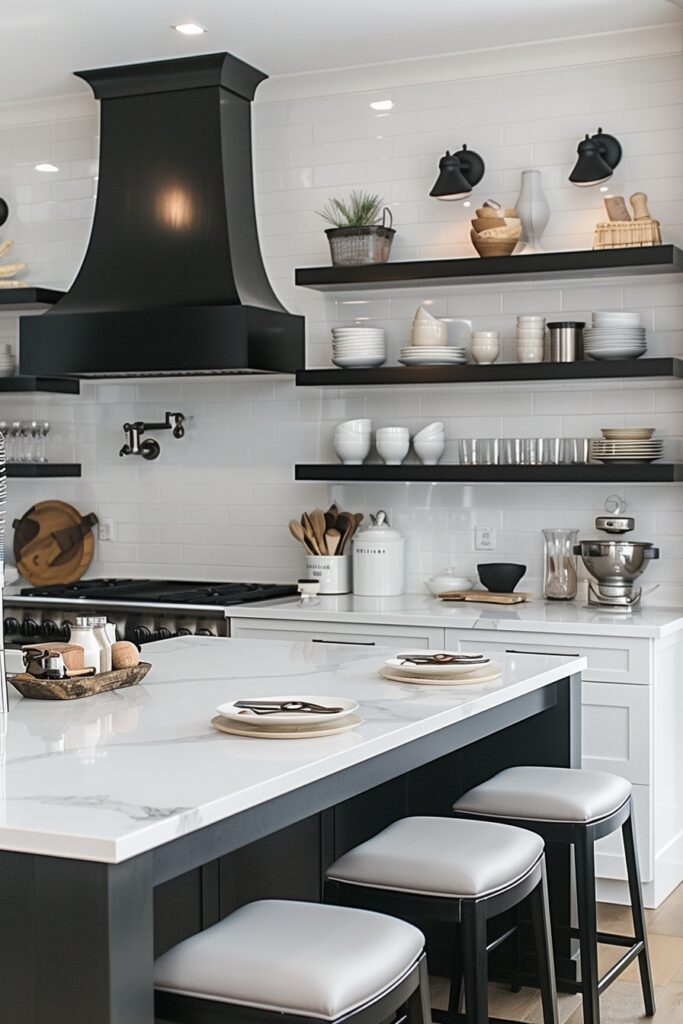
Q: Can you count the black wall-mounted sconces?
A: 2